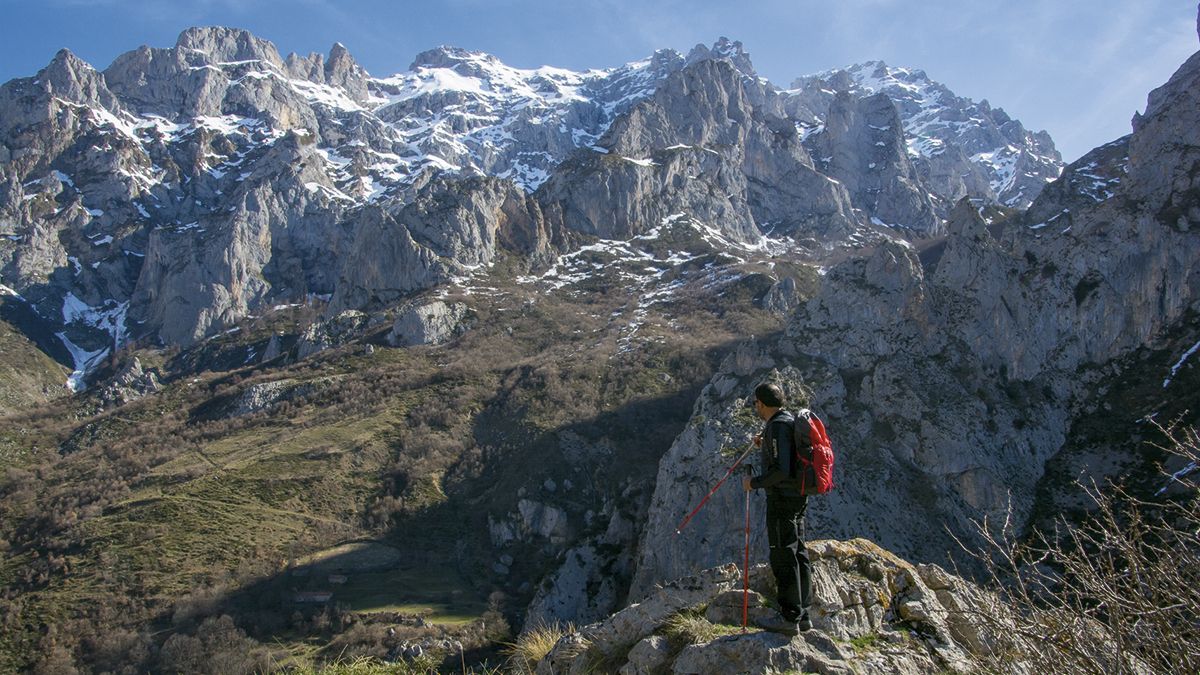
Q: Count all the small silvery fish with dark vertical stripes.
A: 0